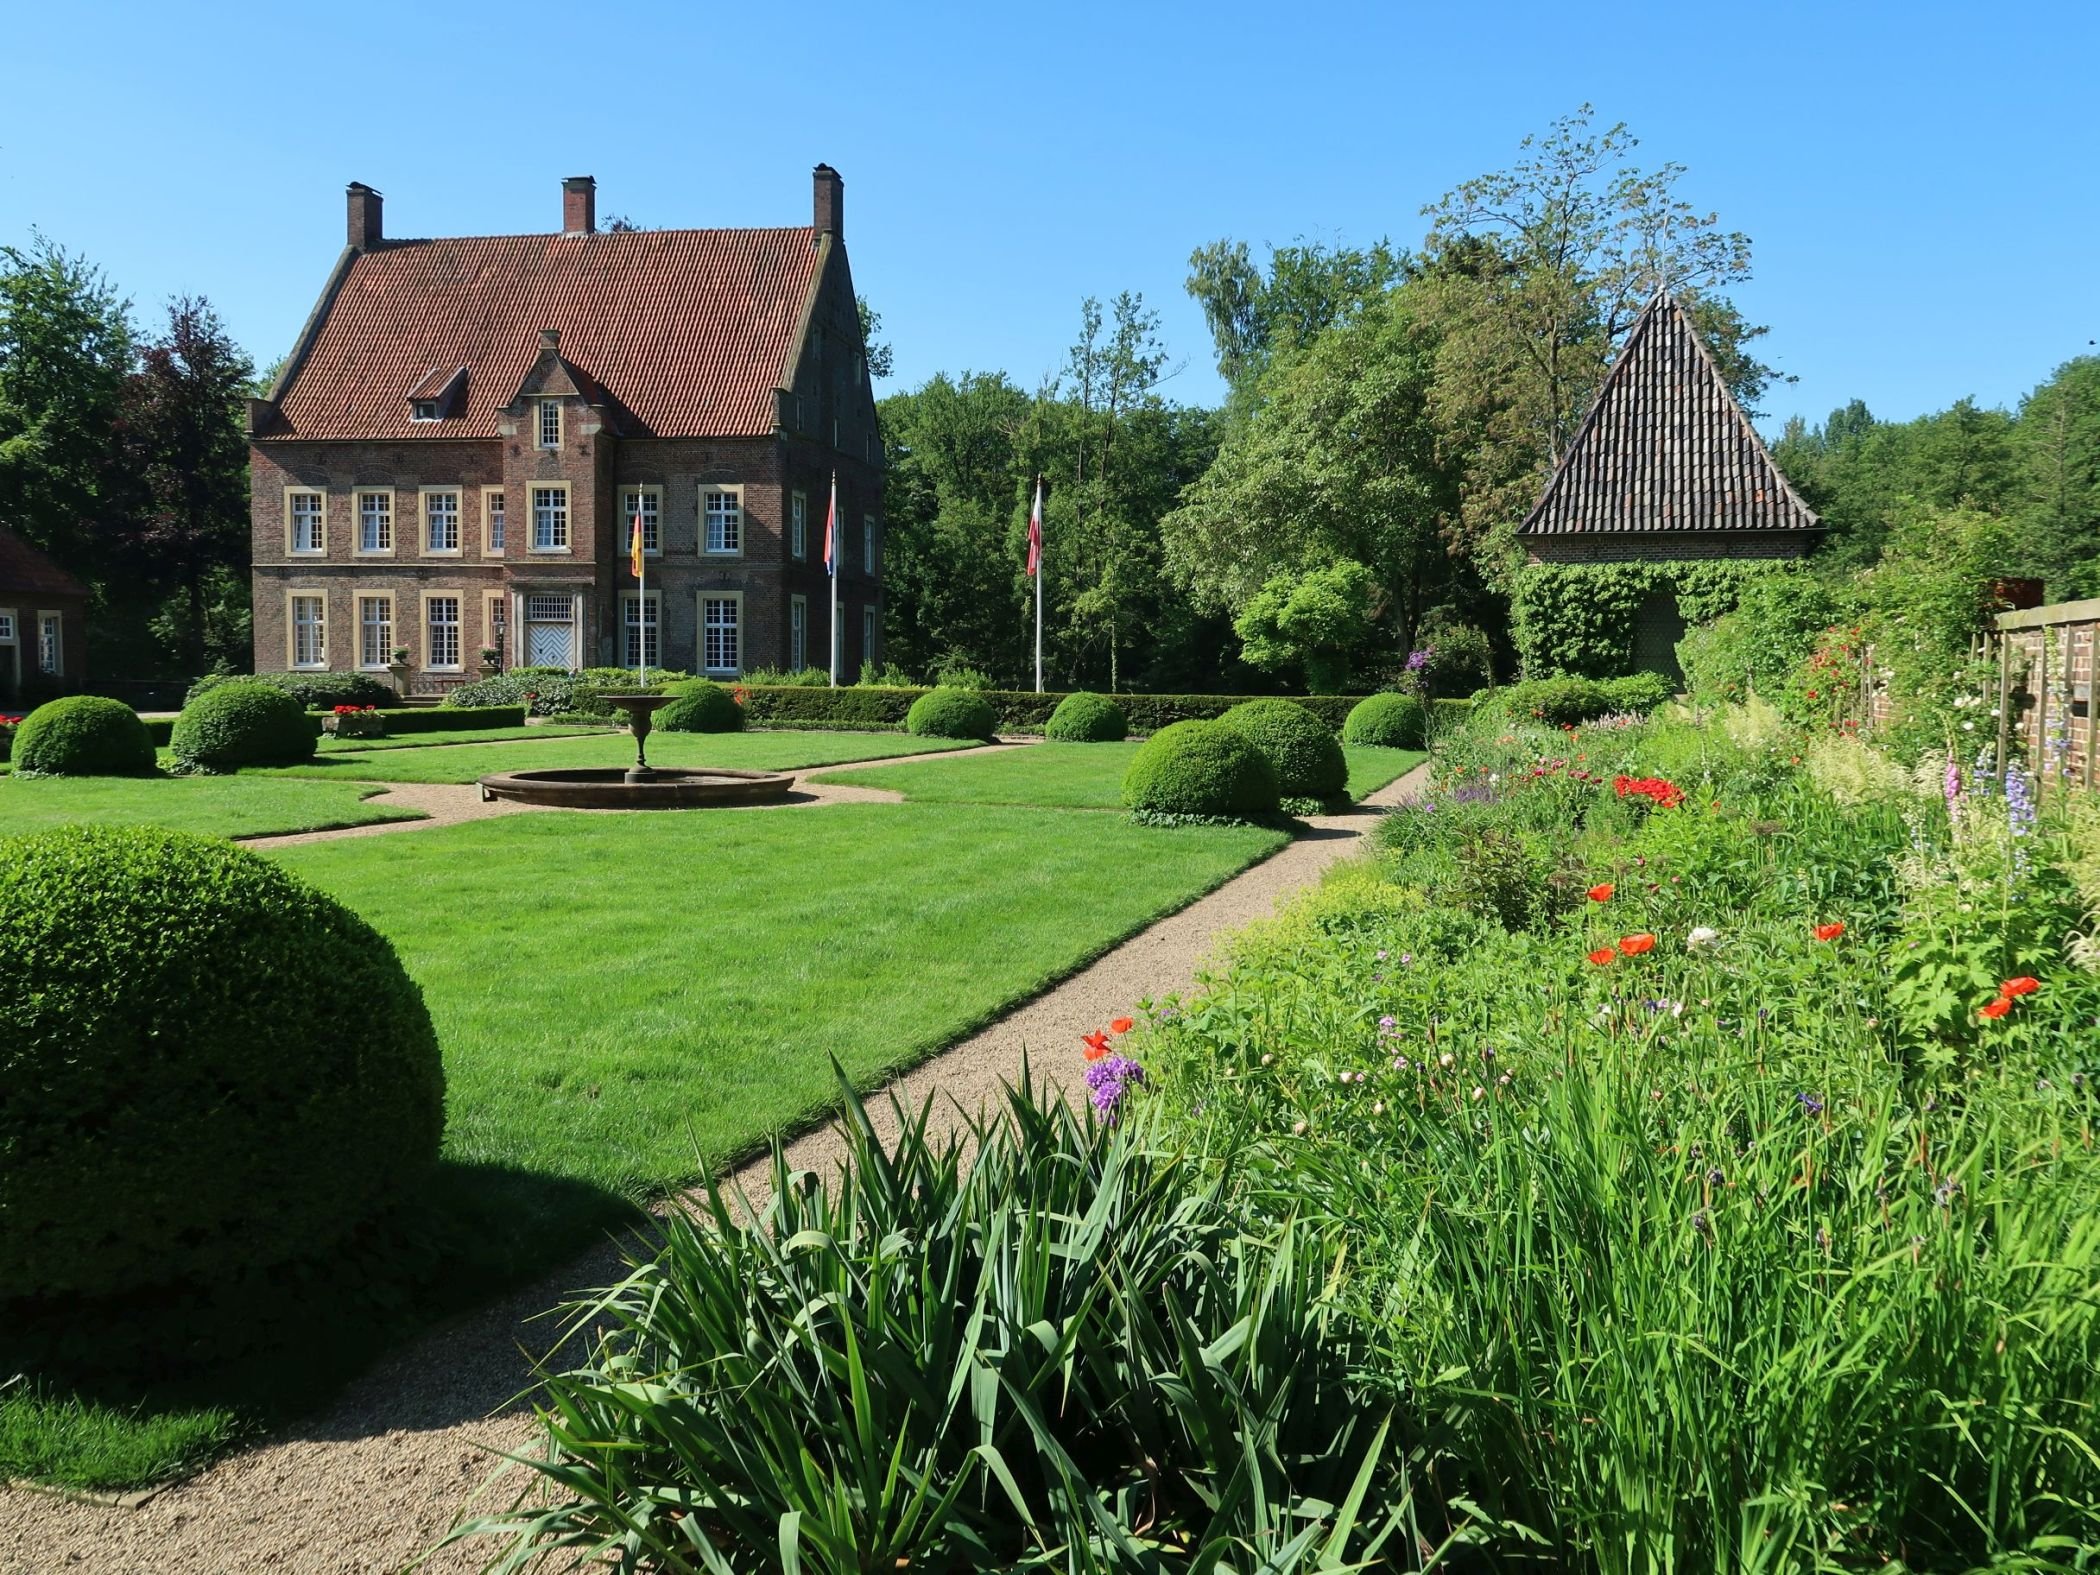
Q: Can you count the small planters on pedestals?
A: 2